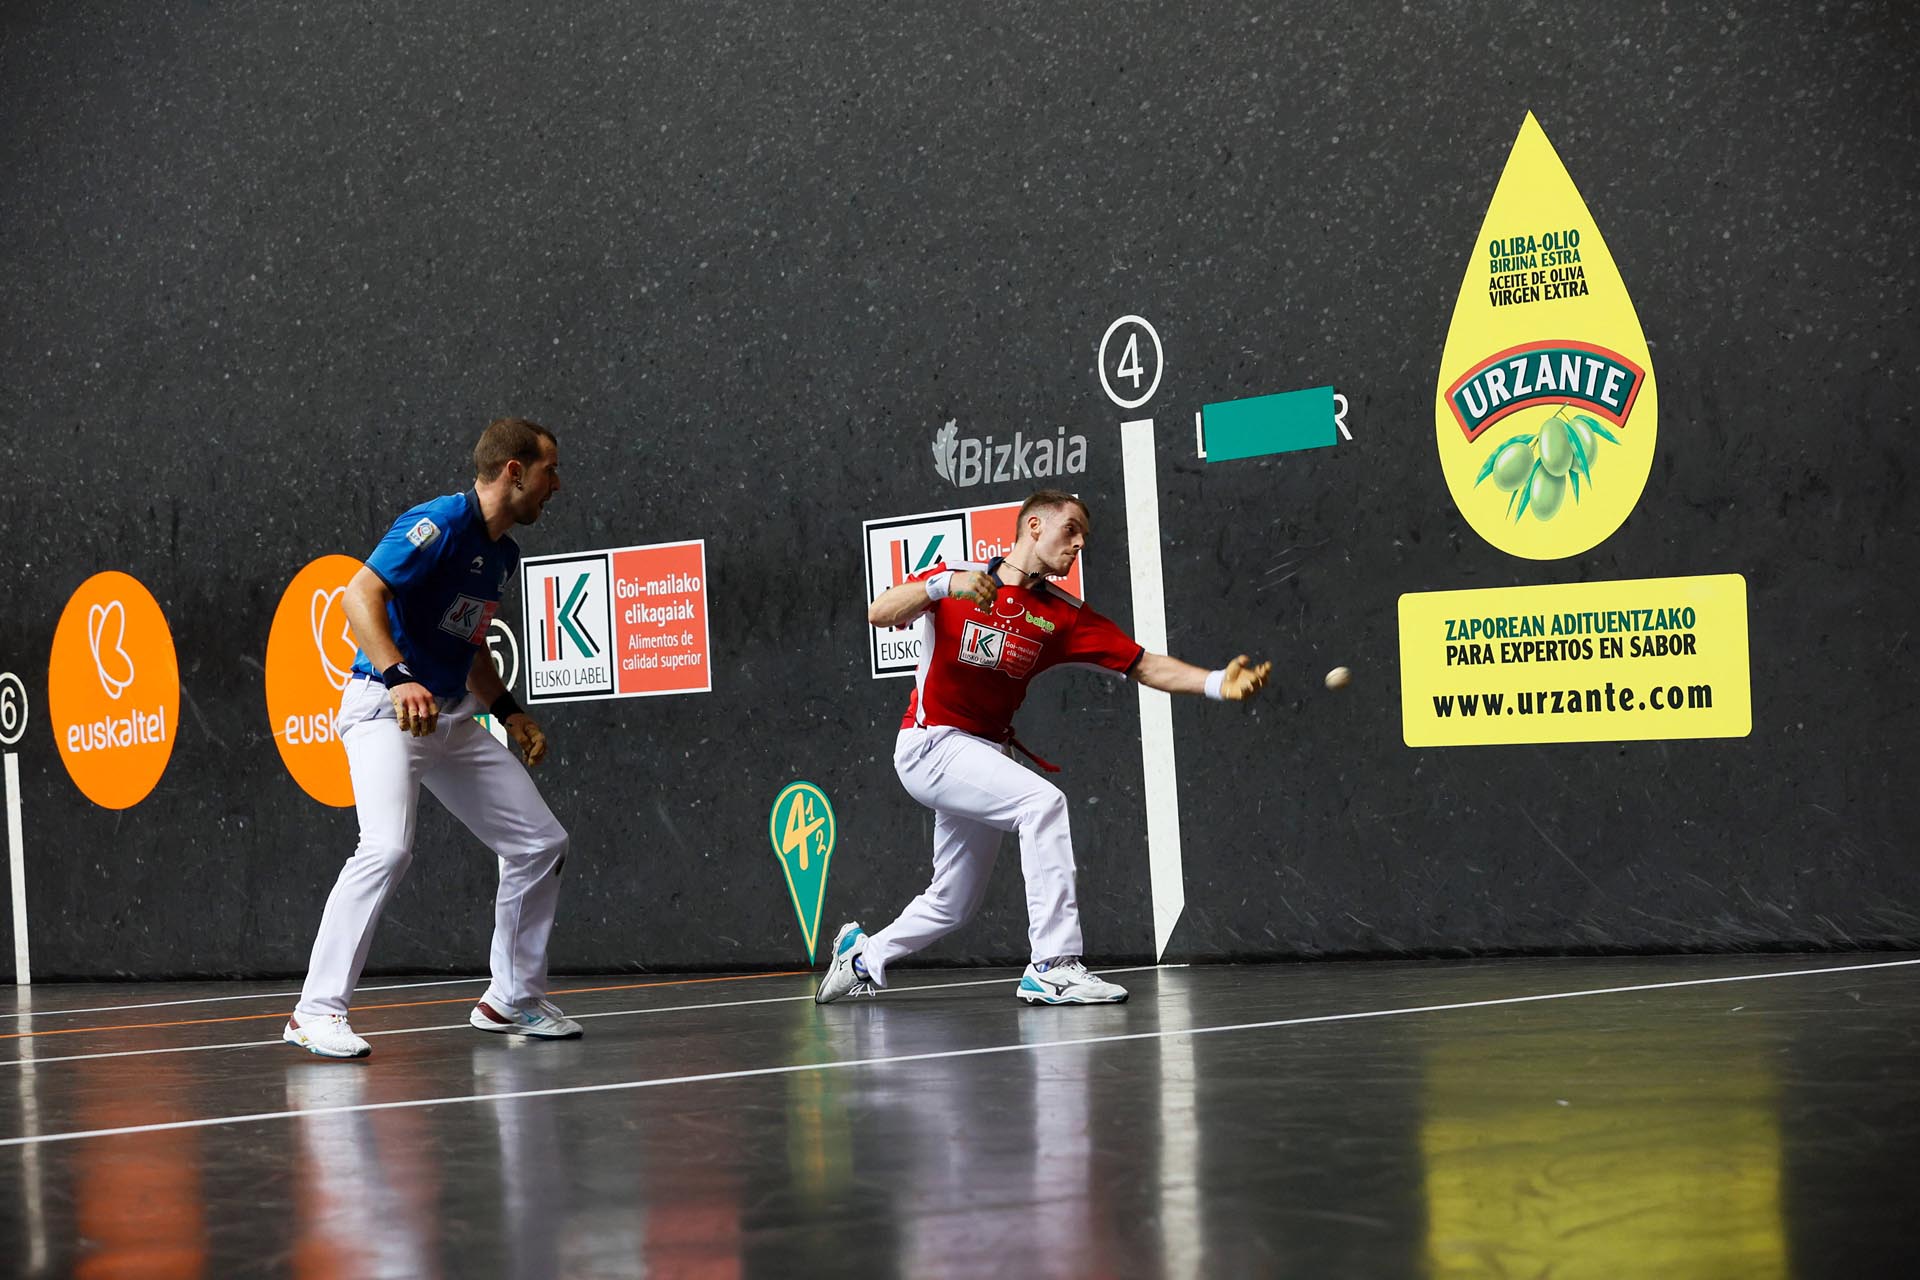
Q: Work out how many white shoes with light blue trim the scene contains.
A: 2